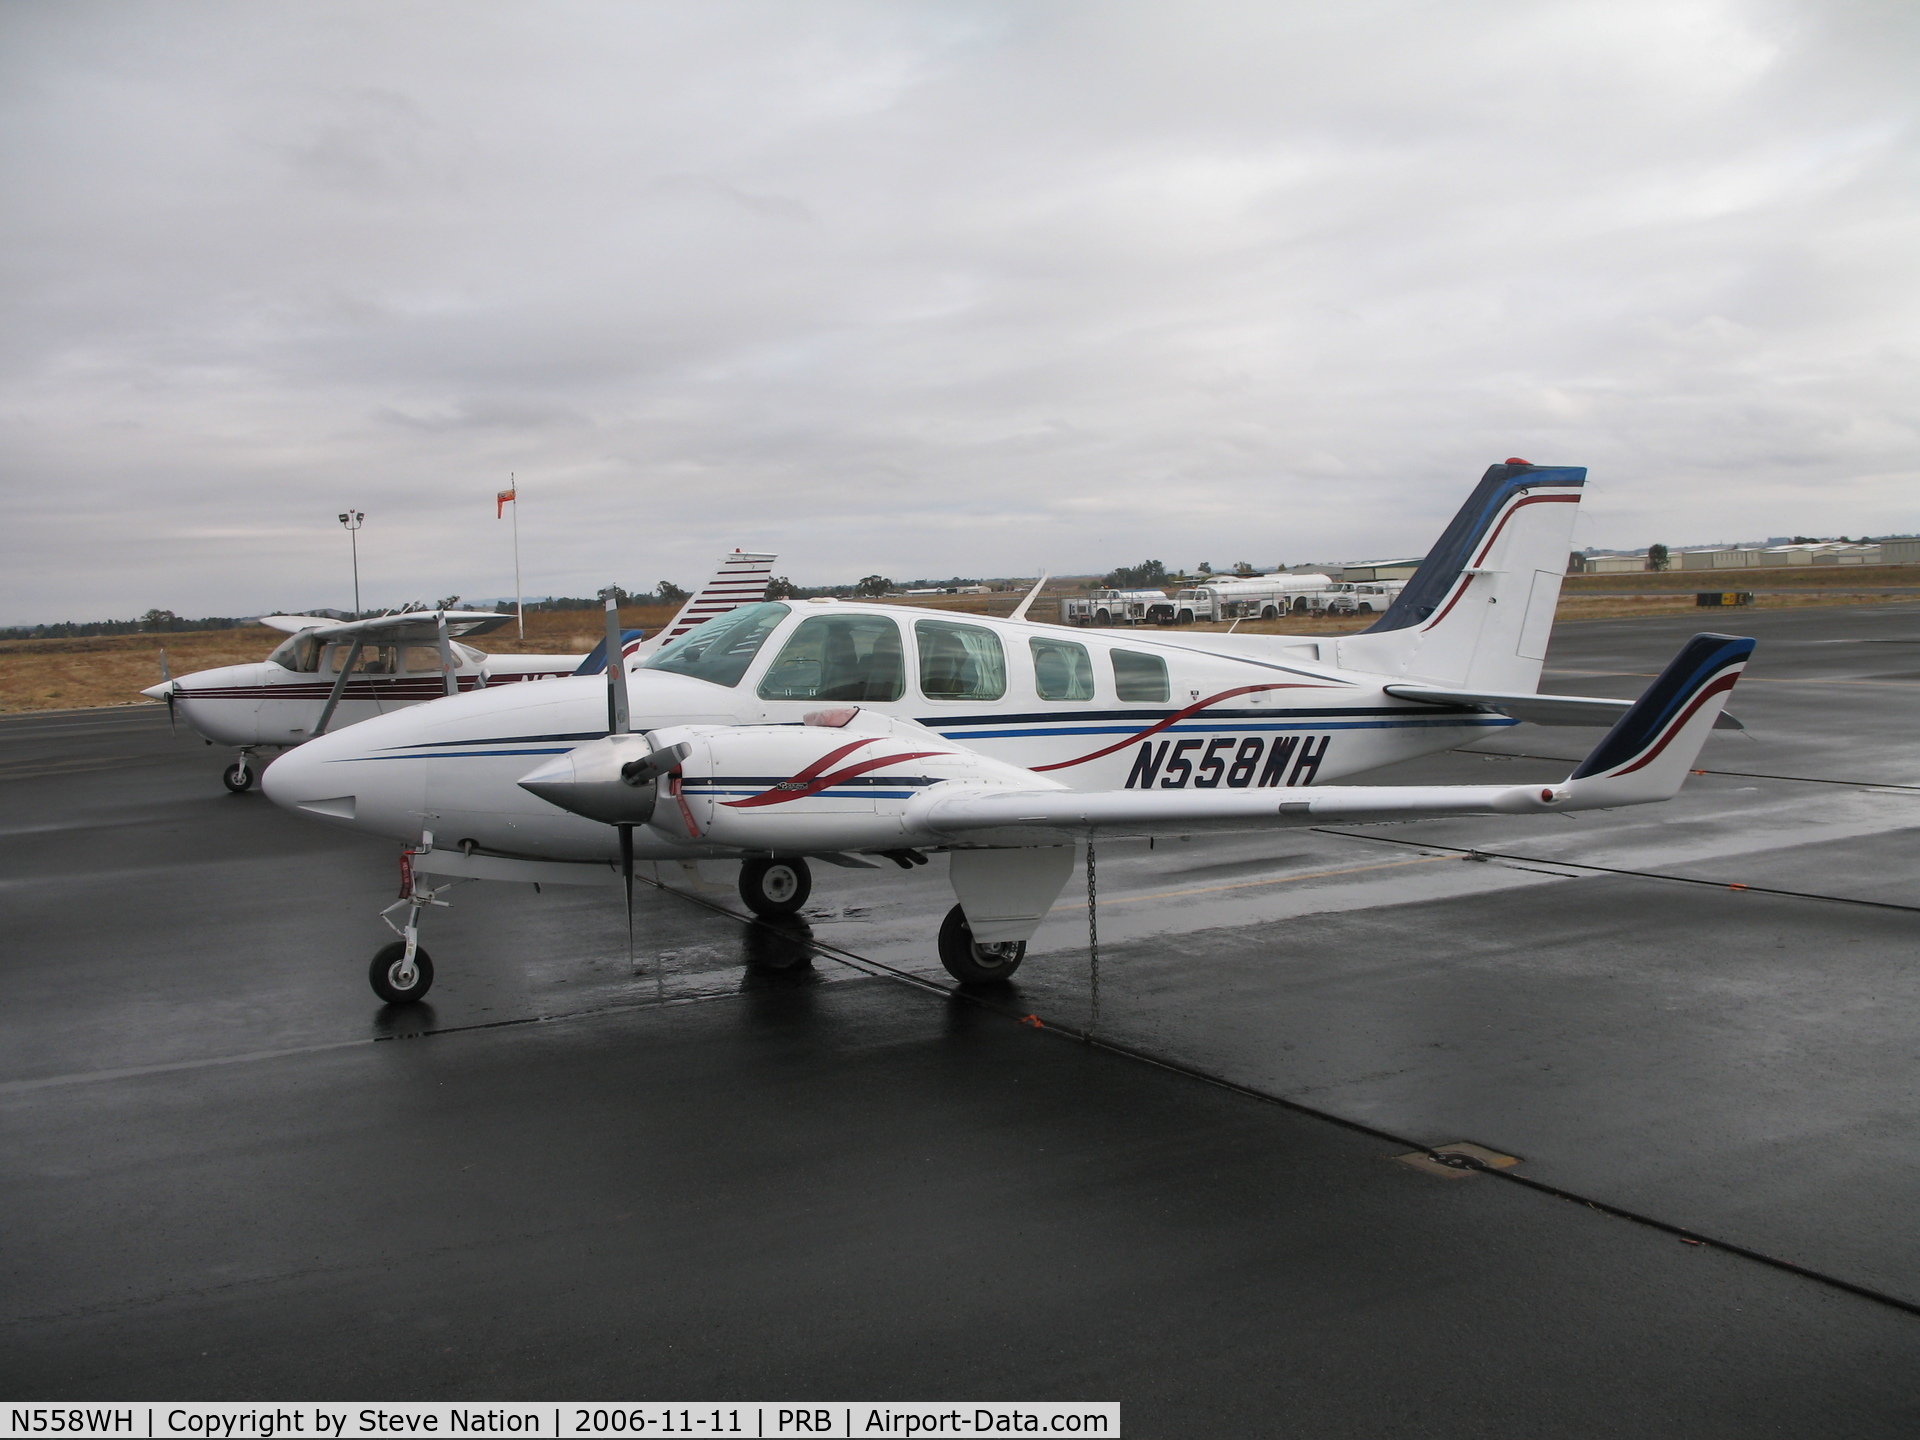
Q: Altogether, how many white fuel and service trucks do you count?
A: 5